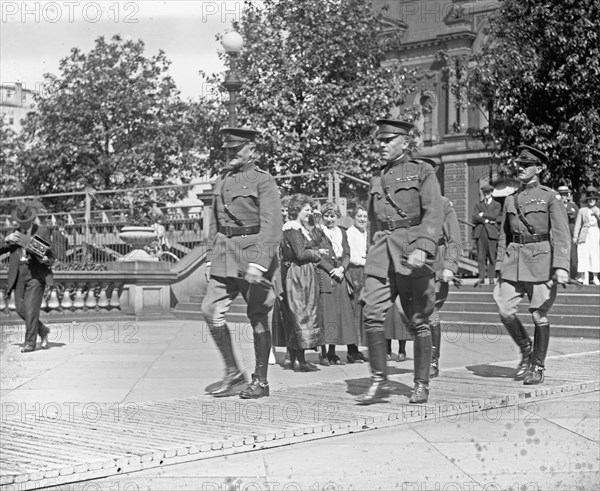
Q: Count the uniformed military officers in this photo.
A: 4